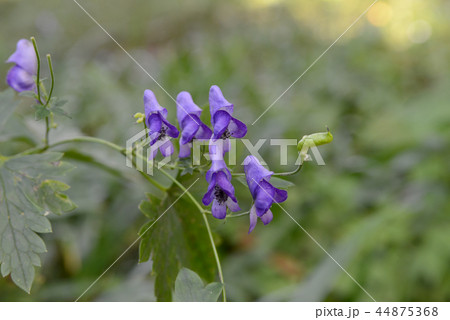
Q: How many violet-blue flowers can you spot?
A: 6